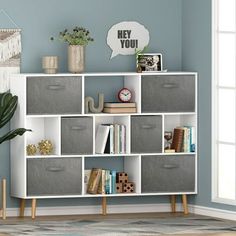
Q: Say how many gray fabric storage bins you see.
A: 6